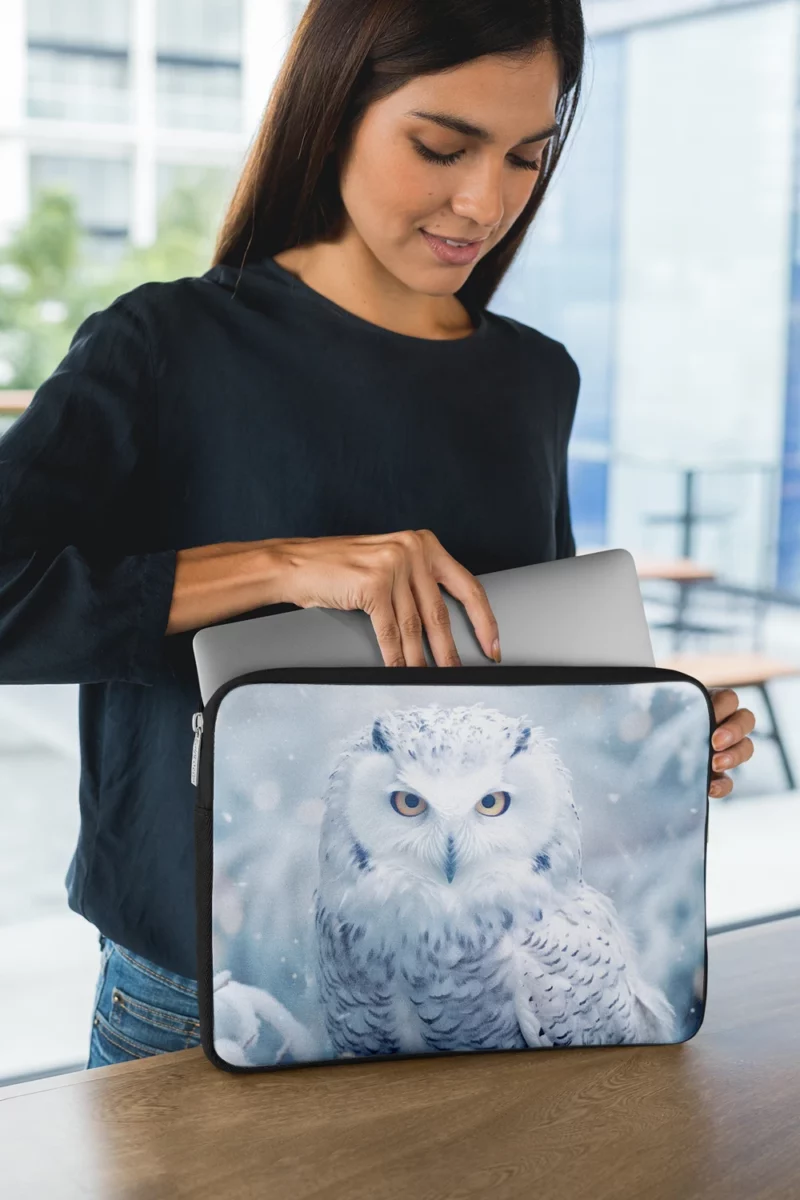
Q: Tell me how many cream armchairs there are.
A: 0